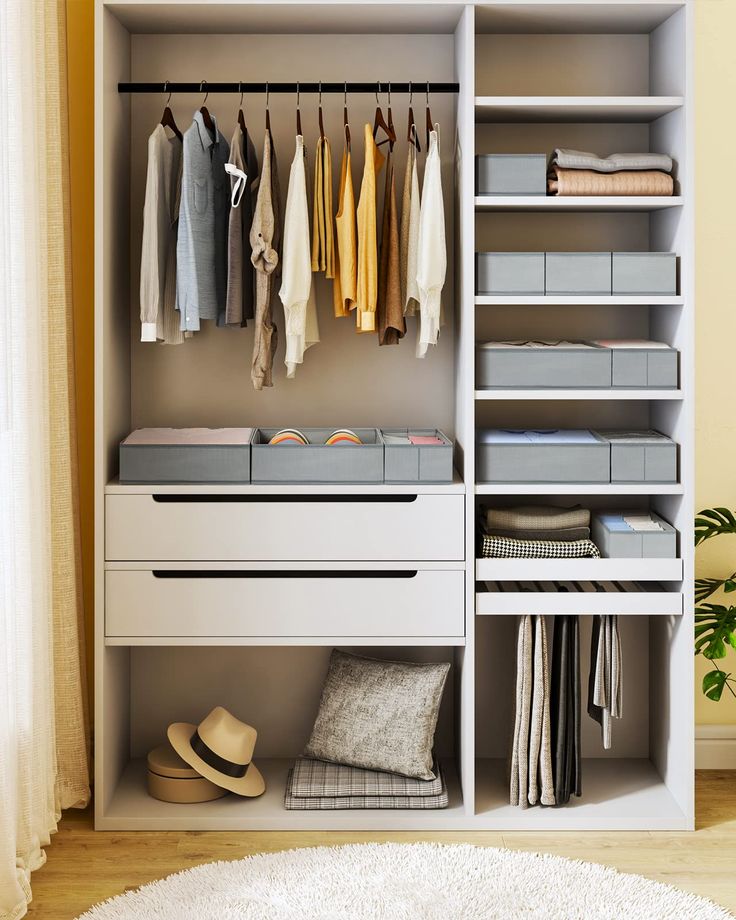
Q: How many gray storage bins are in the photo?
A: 12